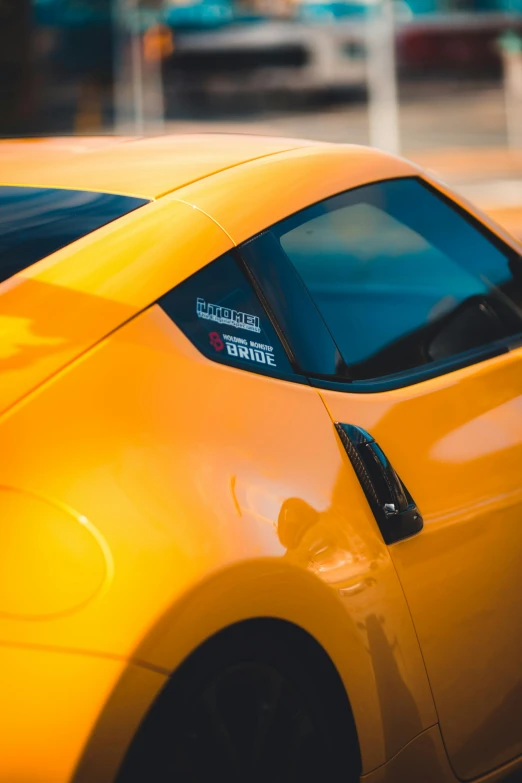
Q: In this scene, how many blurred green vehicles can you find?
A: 0